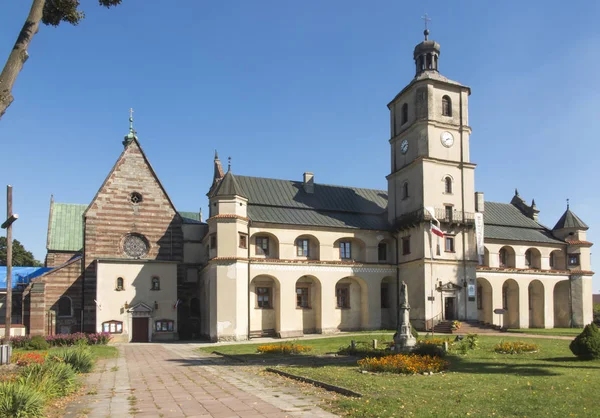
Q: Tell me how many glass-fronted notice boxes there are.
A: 2